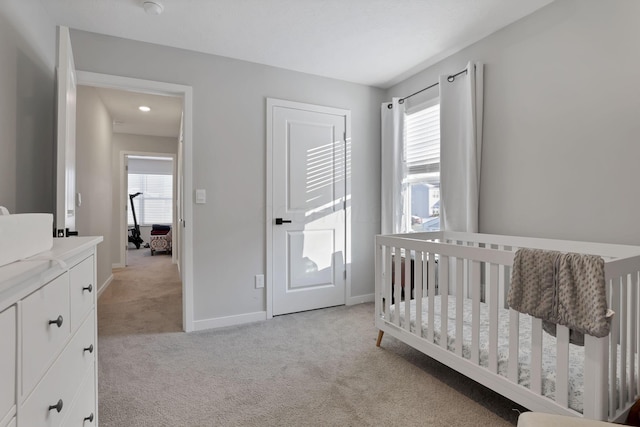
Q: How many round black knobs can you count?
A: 5